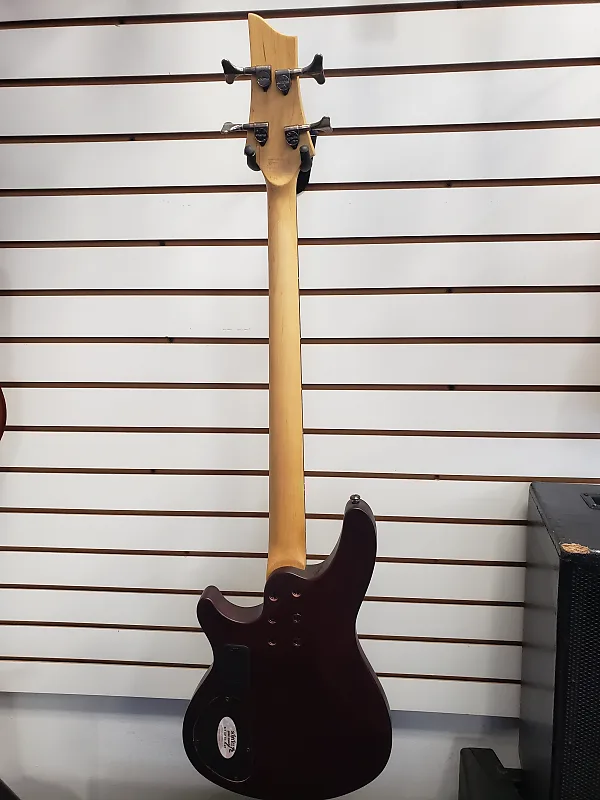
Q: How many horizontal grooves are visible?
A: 15